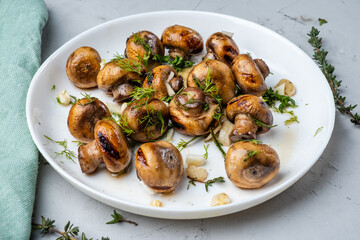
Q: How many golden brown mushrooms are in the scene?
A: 15